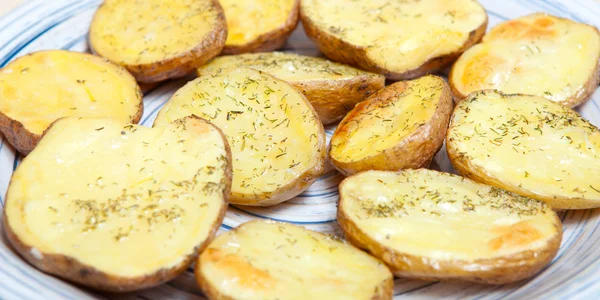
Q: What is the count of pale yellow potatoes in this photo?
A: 12